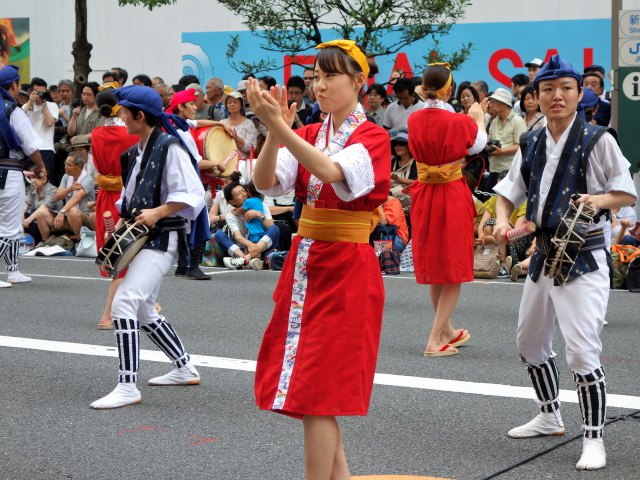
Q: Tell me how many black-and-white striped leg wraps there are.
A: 6